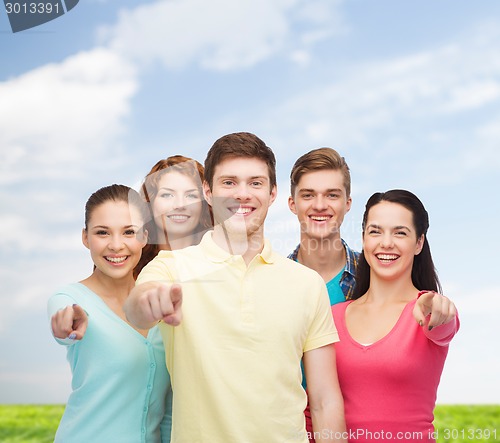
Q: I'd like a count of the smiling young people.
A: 5